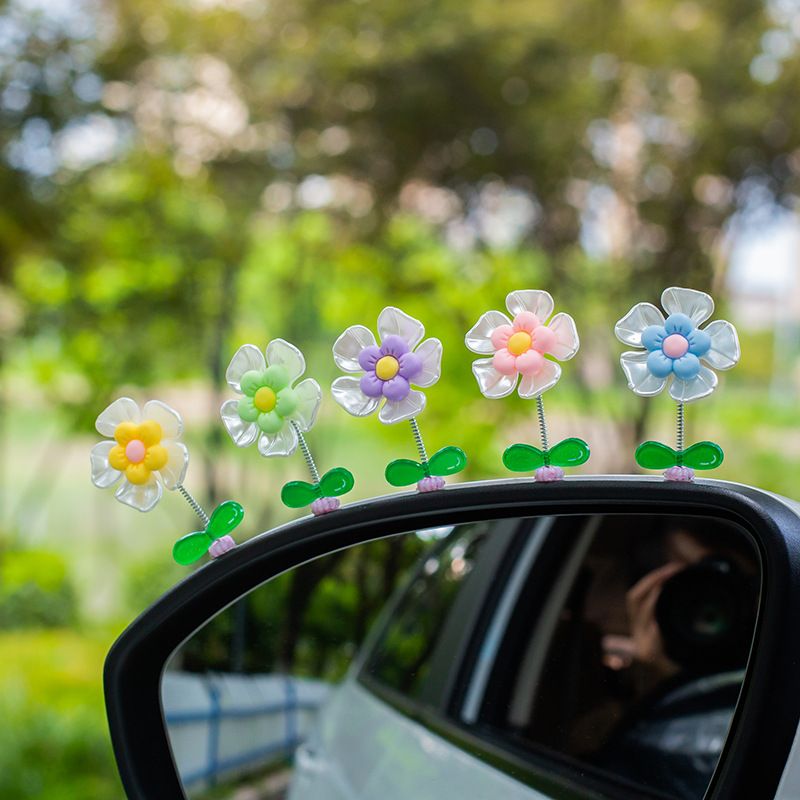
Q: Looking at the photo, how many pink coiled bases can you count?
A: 5